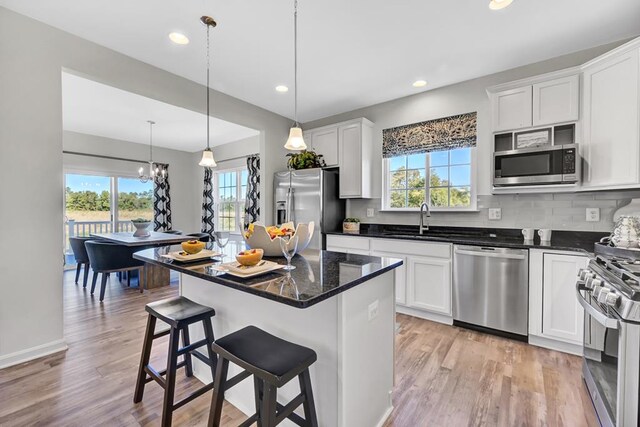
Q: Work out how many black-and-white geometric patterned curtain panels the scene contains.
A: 3